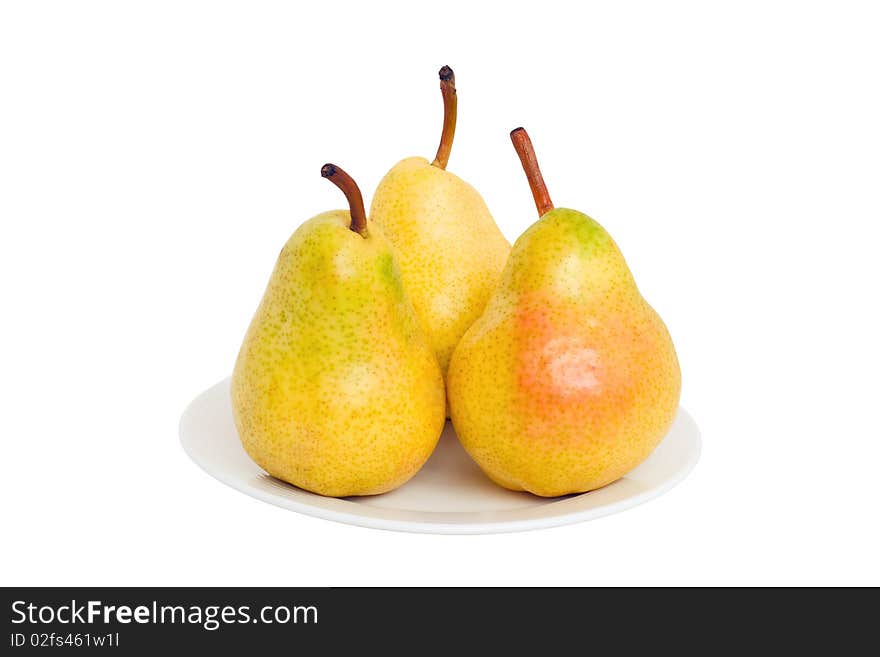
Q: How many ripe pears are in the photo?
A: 3